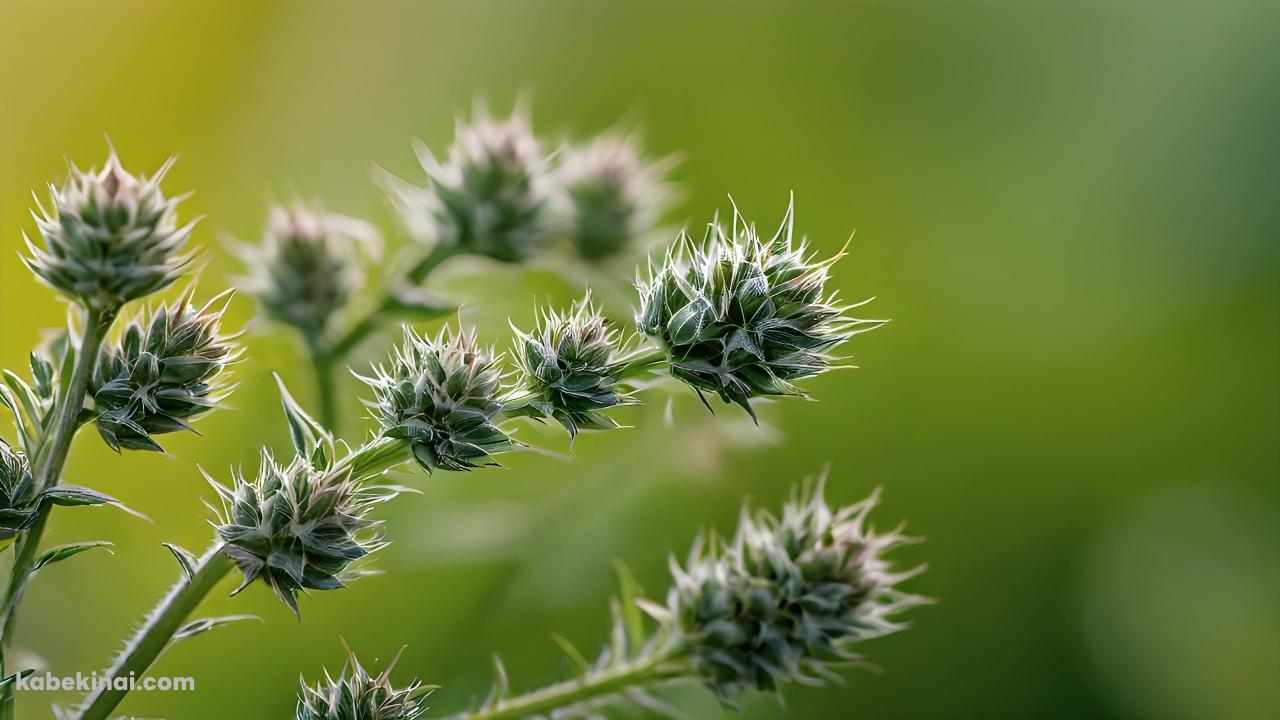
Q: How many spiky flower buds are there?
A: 12